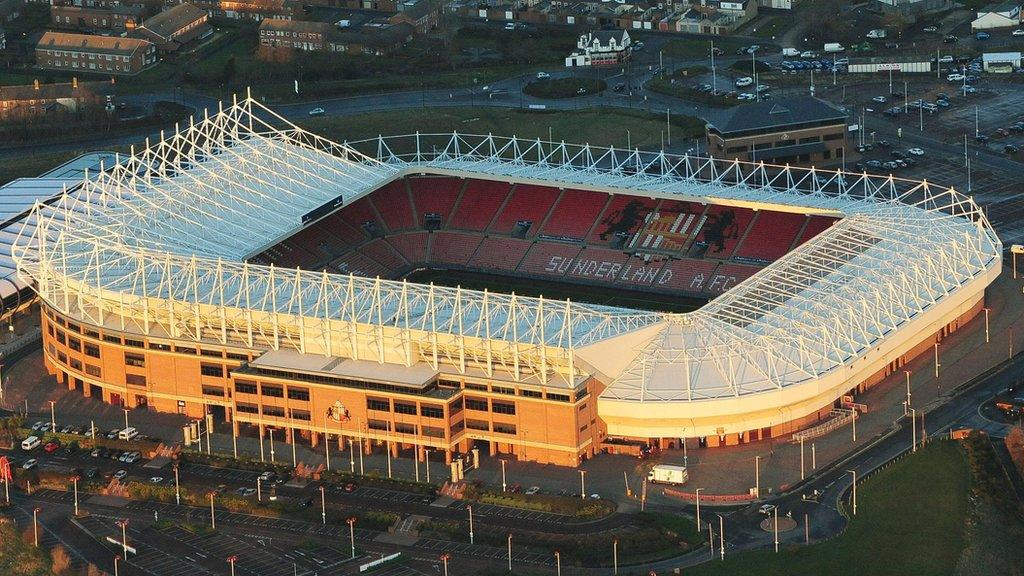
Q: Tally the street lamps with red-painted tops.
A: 14